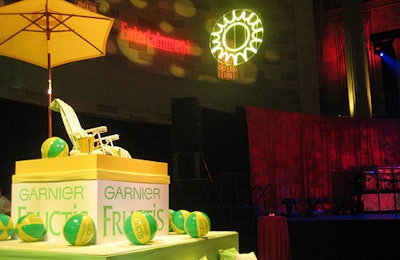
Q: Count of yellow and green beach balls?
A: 8